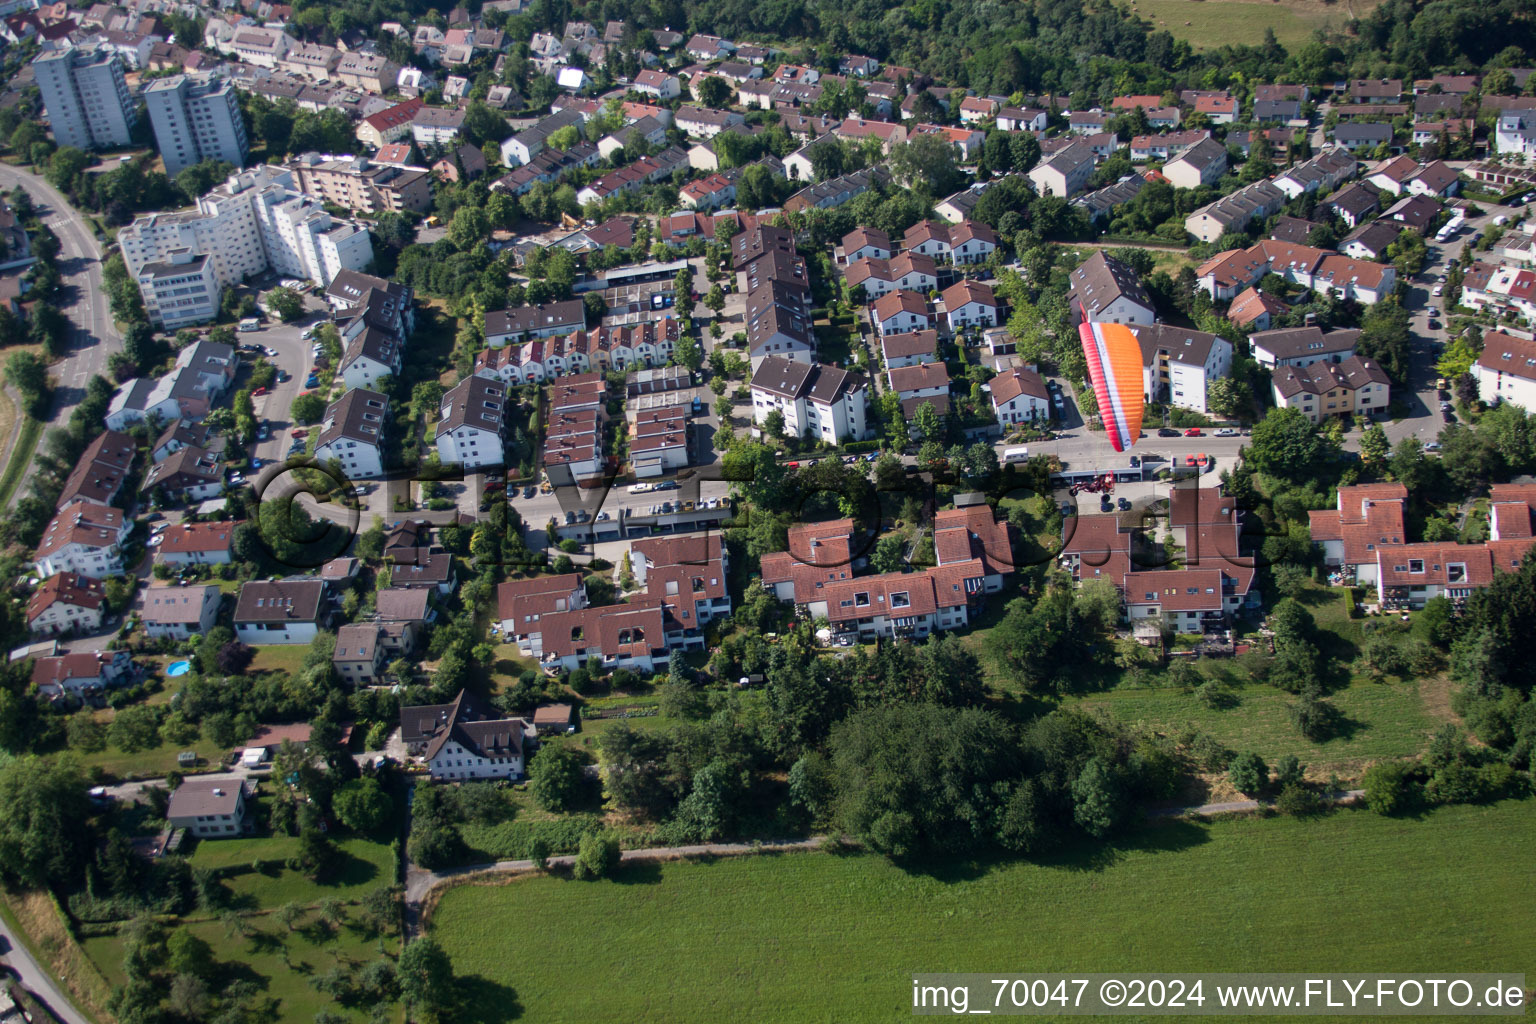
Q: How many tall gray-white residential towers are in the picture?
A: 2